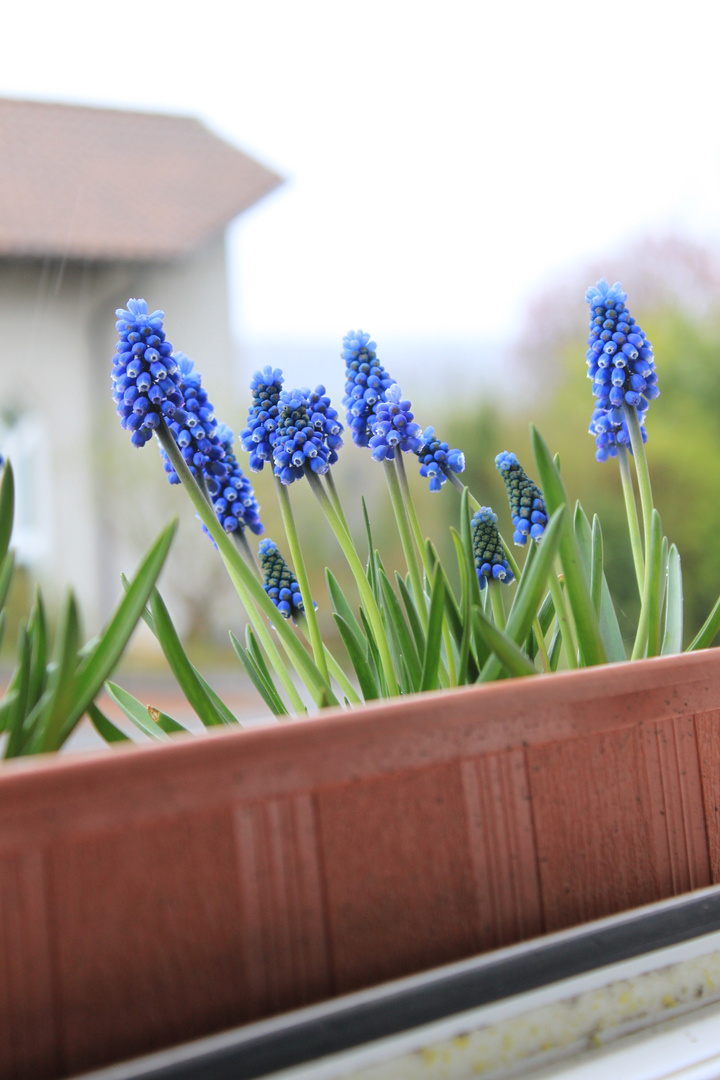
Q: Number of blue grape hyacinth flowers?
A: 14